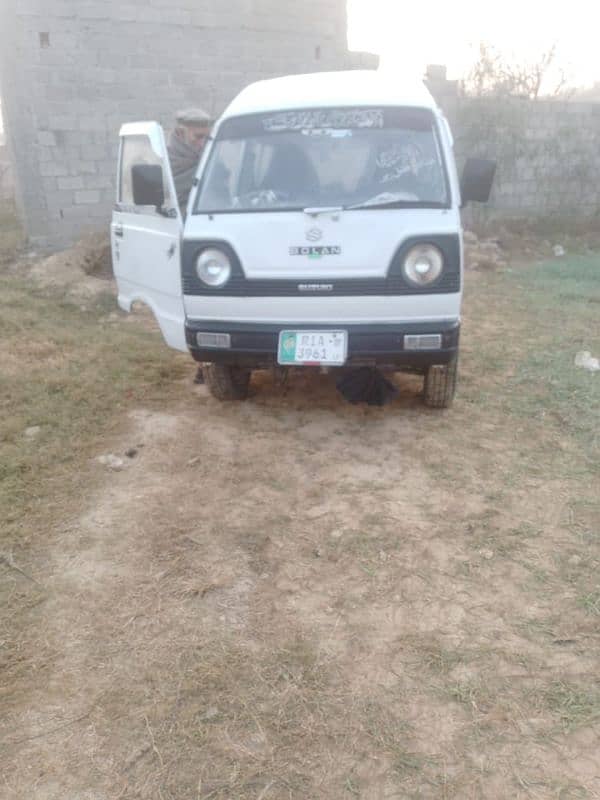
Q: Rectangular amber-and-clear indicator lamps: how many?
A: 2